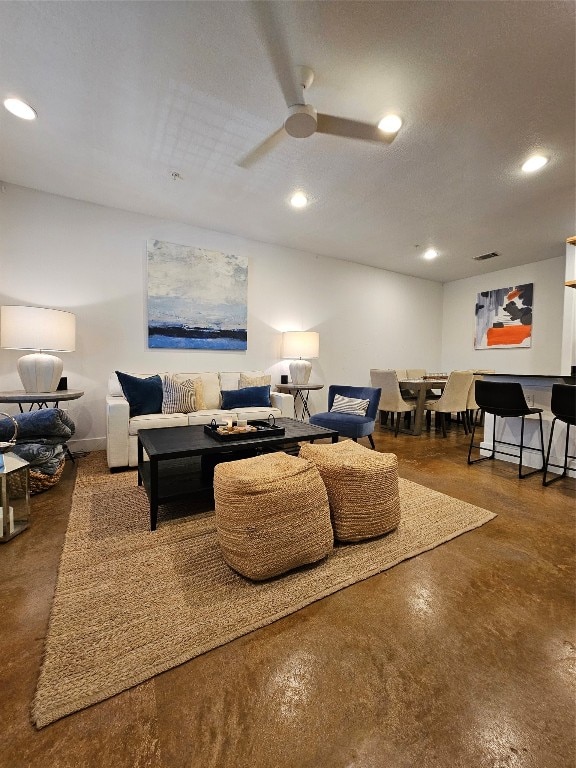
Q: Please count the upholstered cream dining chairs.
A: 6